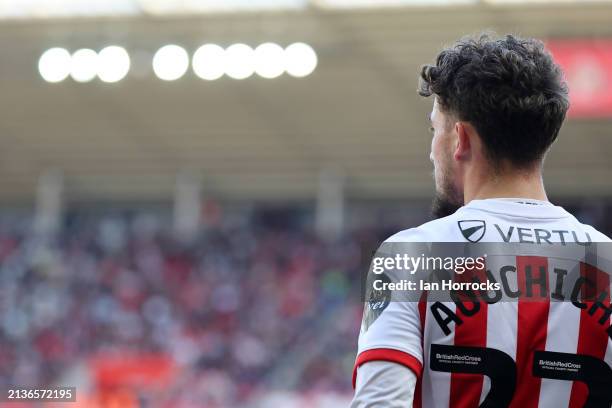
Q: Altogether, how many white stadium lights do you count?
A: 8